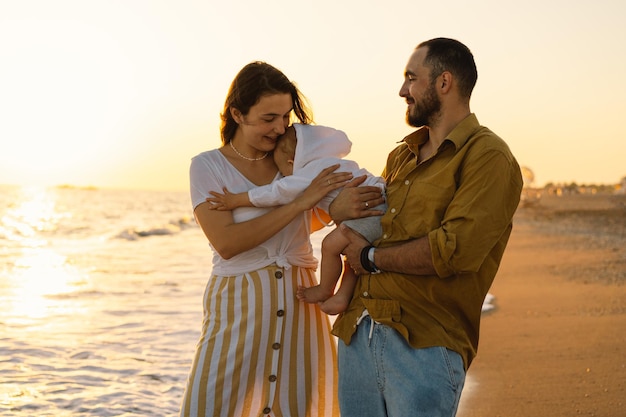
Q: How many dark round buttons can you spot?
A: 5